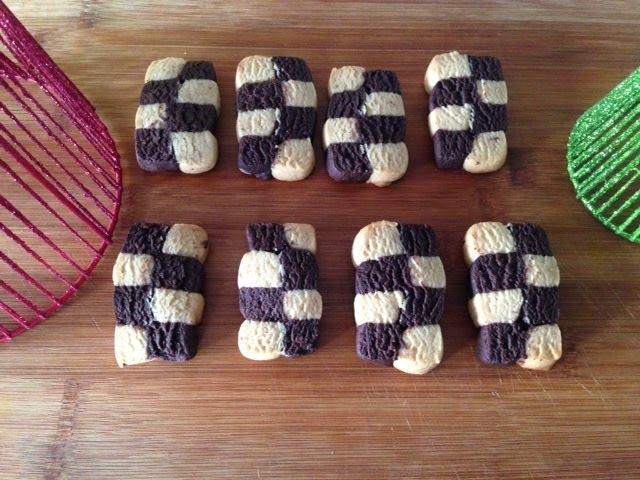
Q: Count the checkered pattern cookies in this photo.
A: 8